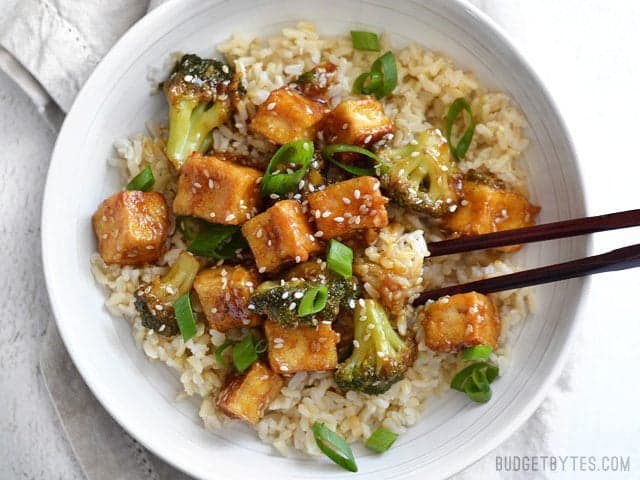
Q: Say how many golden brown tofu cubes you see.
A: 11